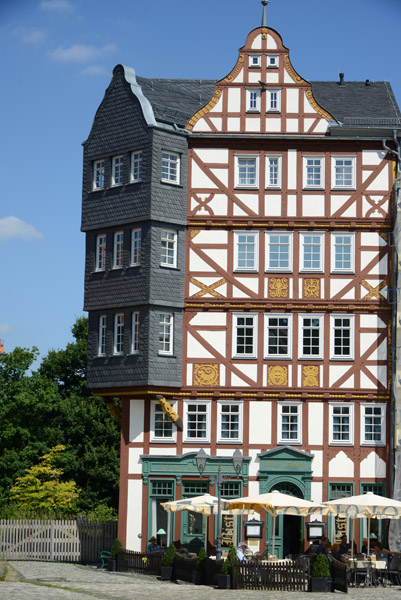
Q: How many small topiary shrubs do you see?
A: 5